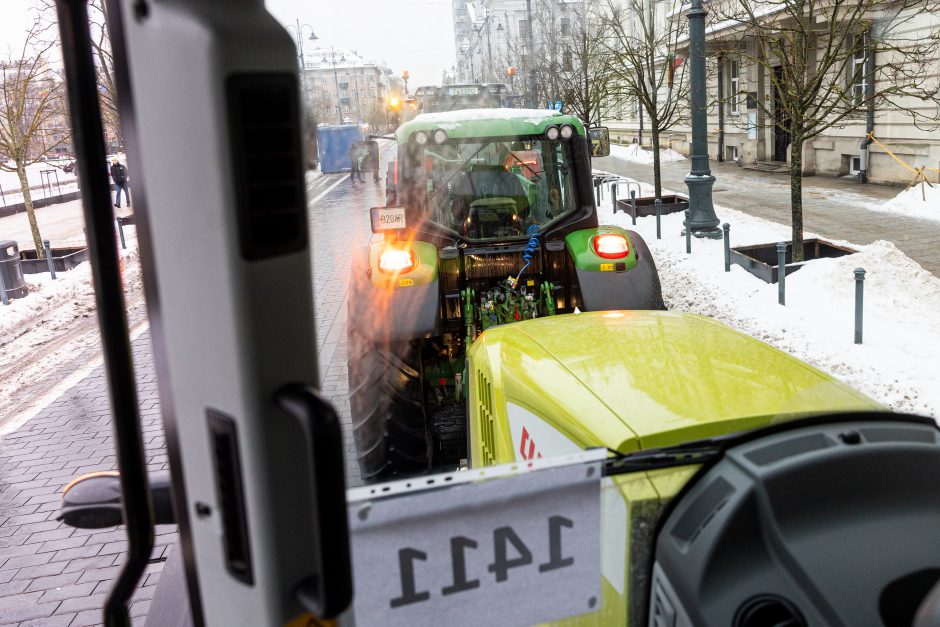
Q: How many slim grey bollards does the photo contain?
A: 11